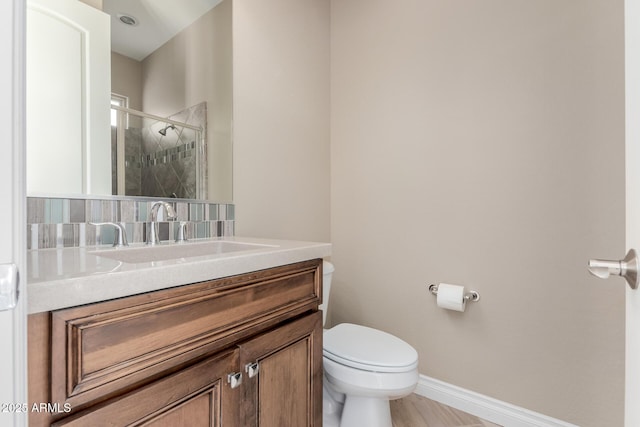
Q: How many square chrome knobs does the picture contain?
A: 2